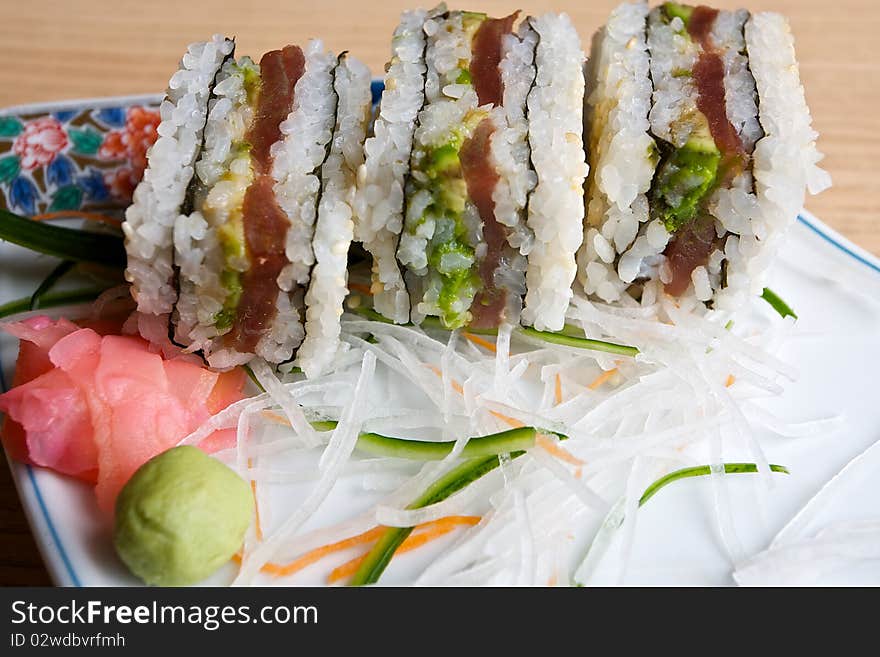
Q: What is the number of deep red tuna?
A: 3